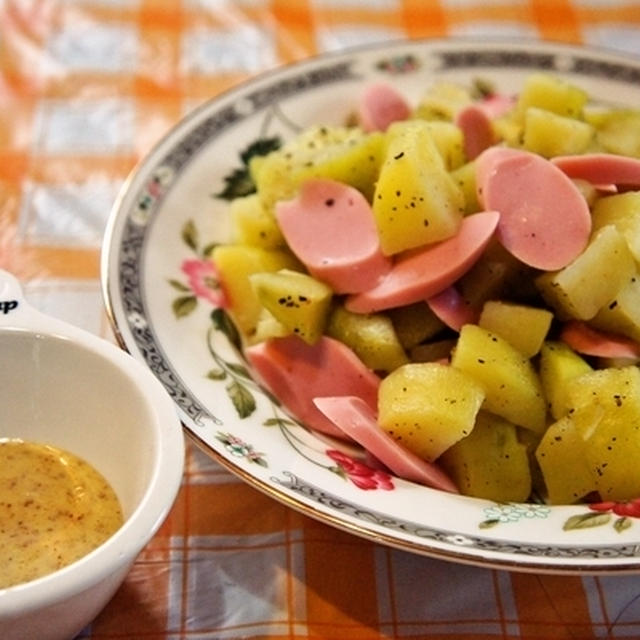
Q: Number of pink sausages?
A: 10